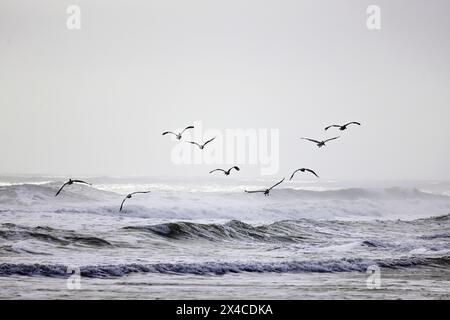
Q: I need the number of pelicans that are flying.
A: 9